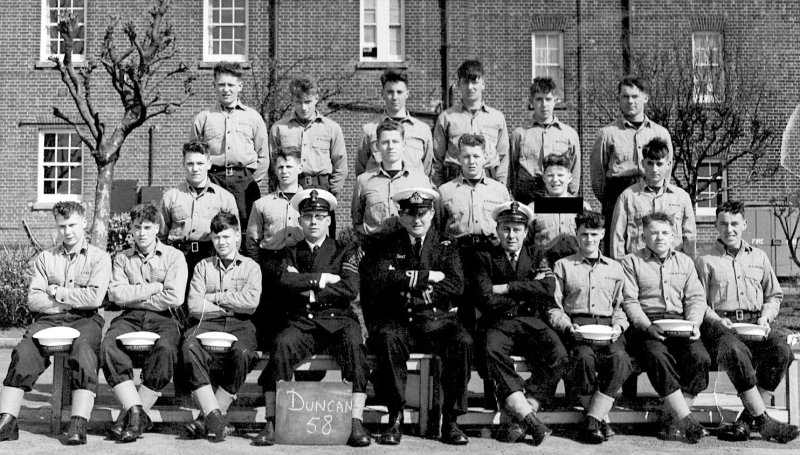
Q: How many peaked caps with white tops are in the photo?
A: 3